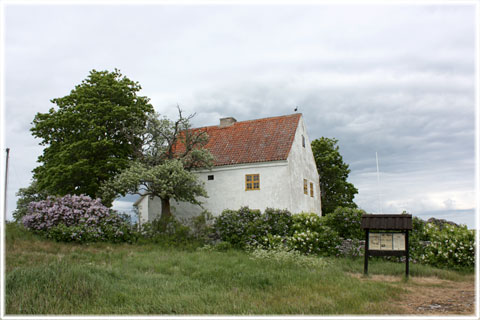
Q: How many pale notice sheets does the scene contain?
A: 3